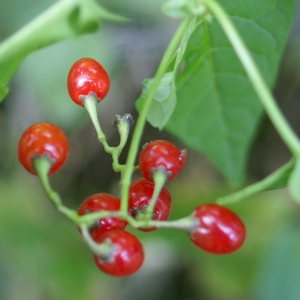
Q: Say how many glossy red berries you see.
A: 7